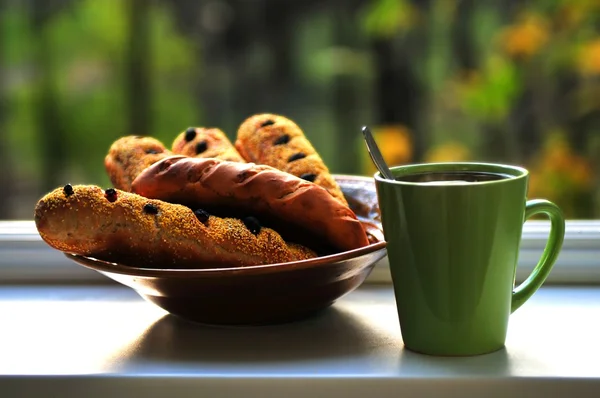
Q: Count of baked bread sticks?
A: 5